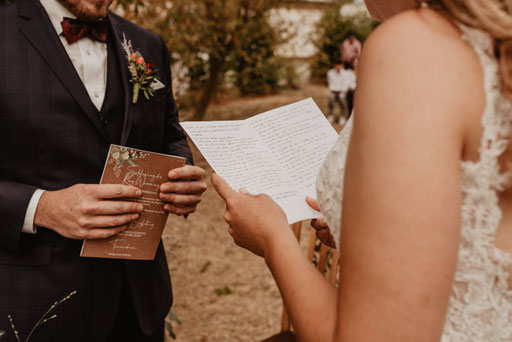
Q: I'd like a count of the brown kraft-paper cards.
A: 1